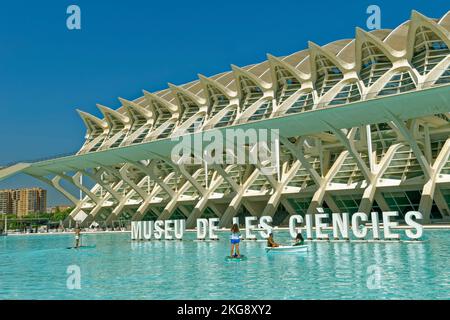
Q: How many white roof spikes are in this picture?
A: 11